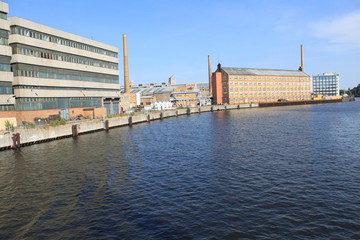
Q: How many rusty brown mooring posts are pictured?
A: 13